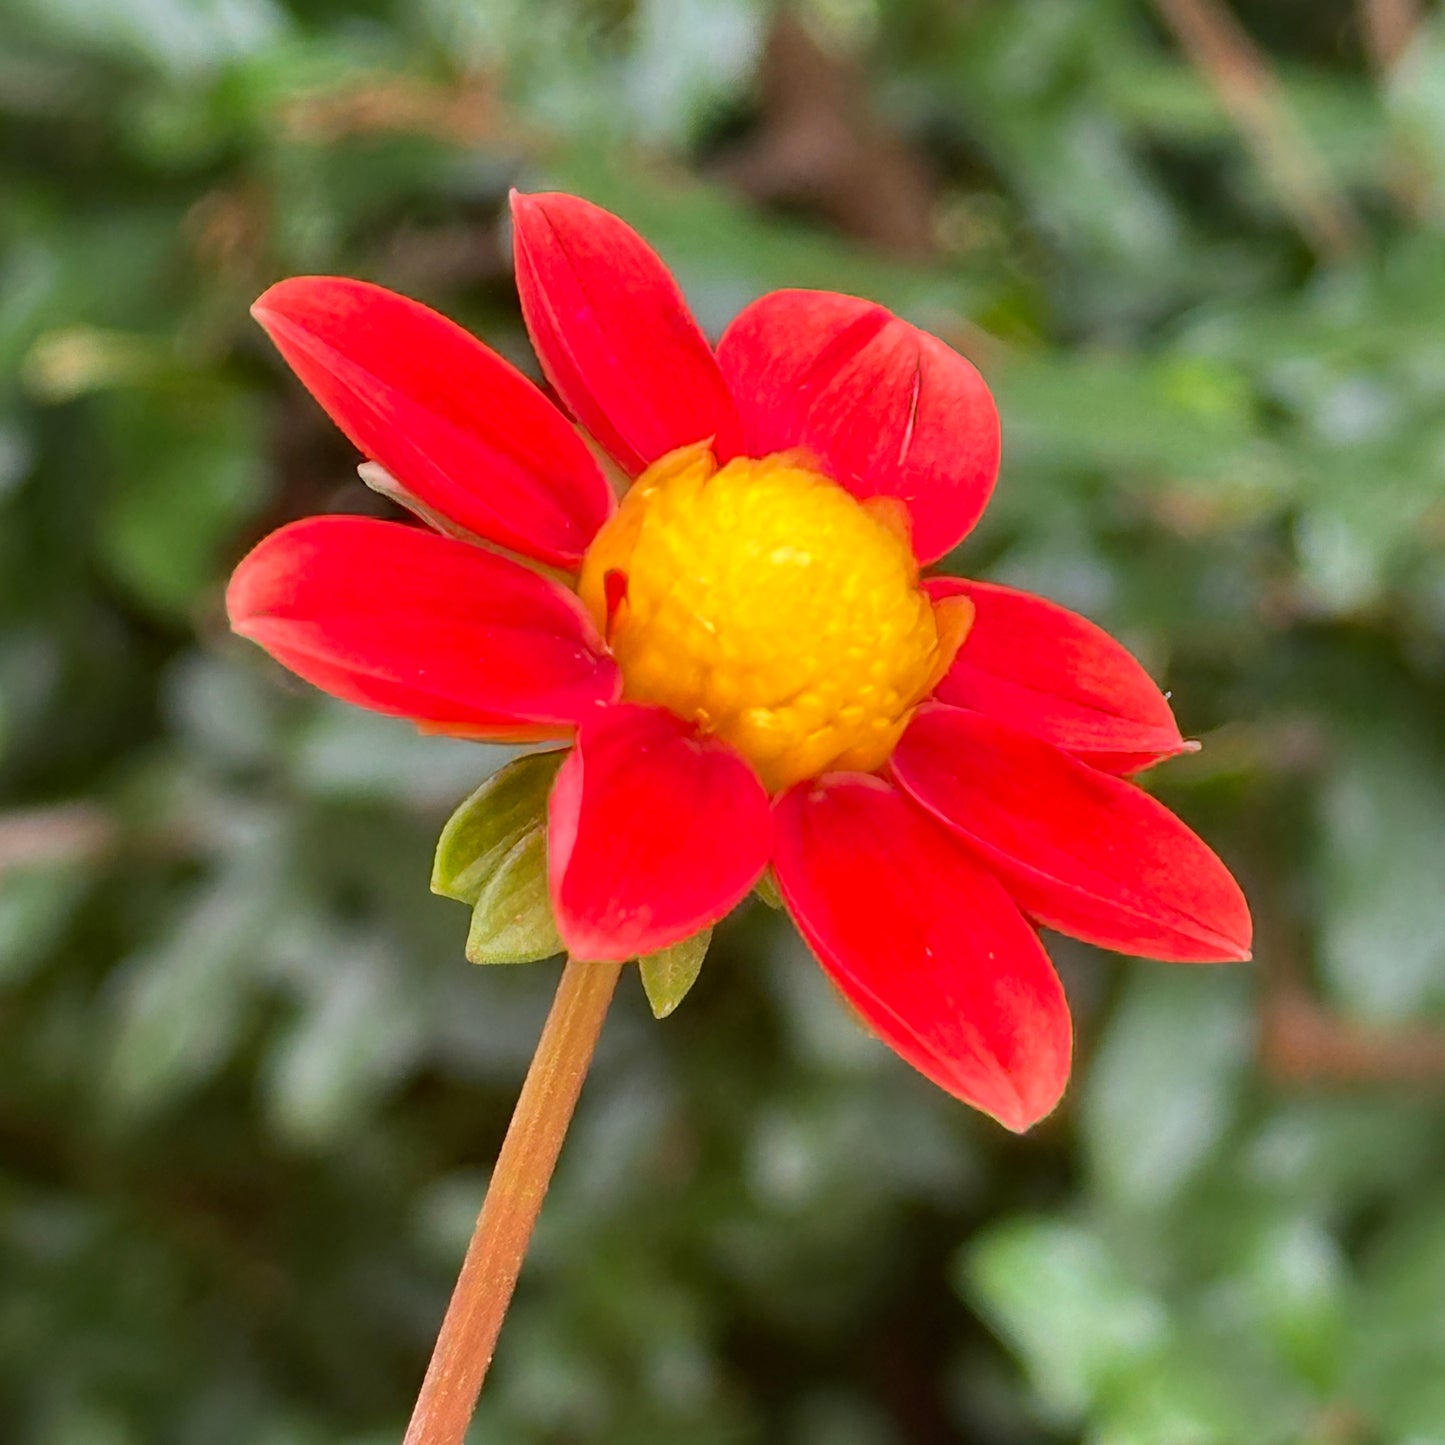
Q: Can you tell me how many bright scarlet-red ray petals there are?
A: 8